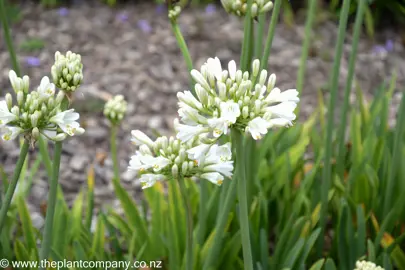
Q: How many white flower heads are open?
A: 3